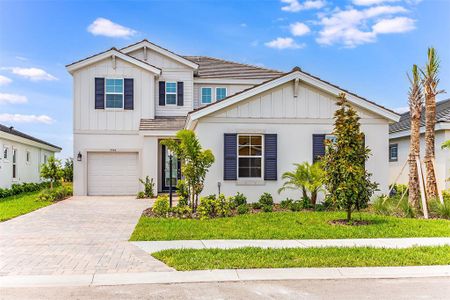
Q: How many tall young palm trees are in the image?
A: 2